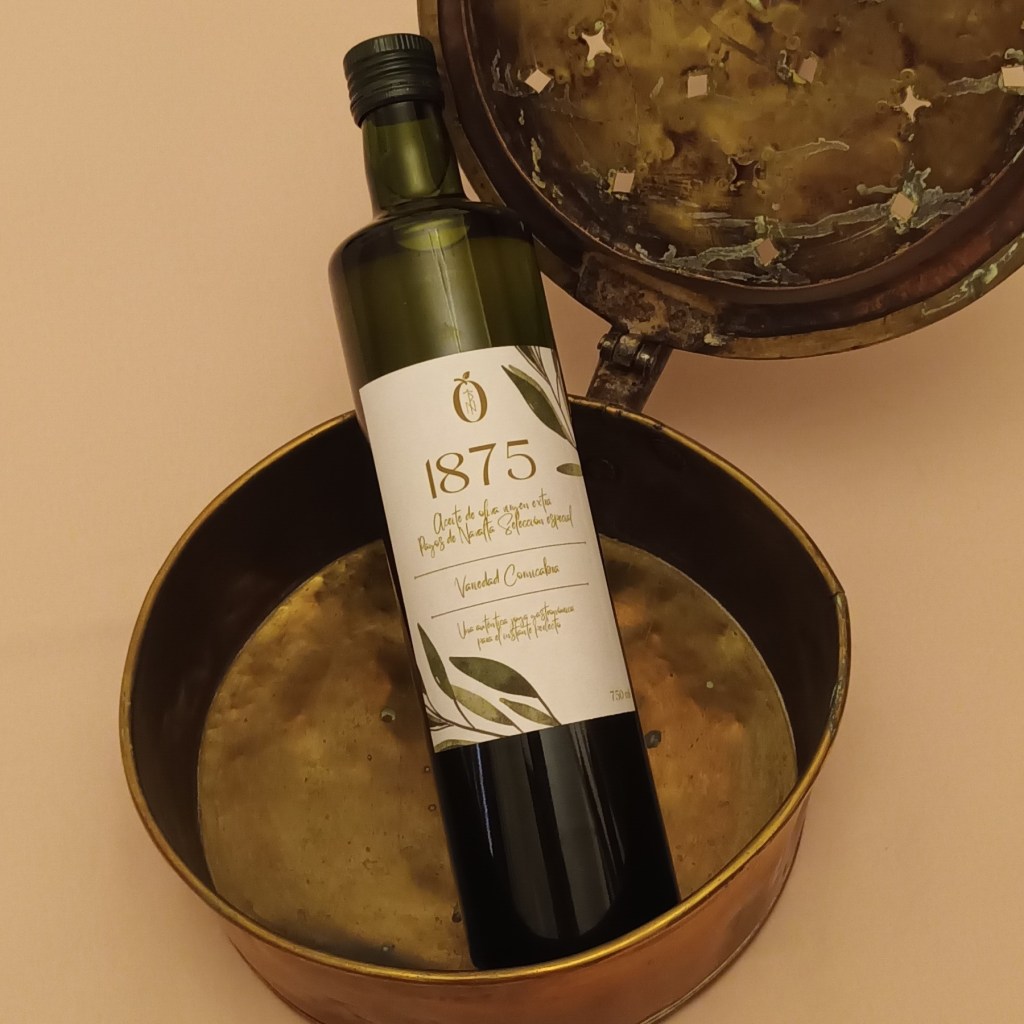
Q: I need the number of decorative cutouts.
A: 10